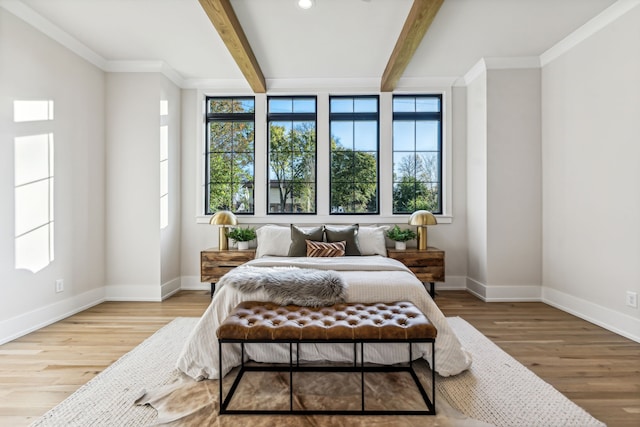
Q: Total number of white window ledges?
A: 1